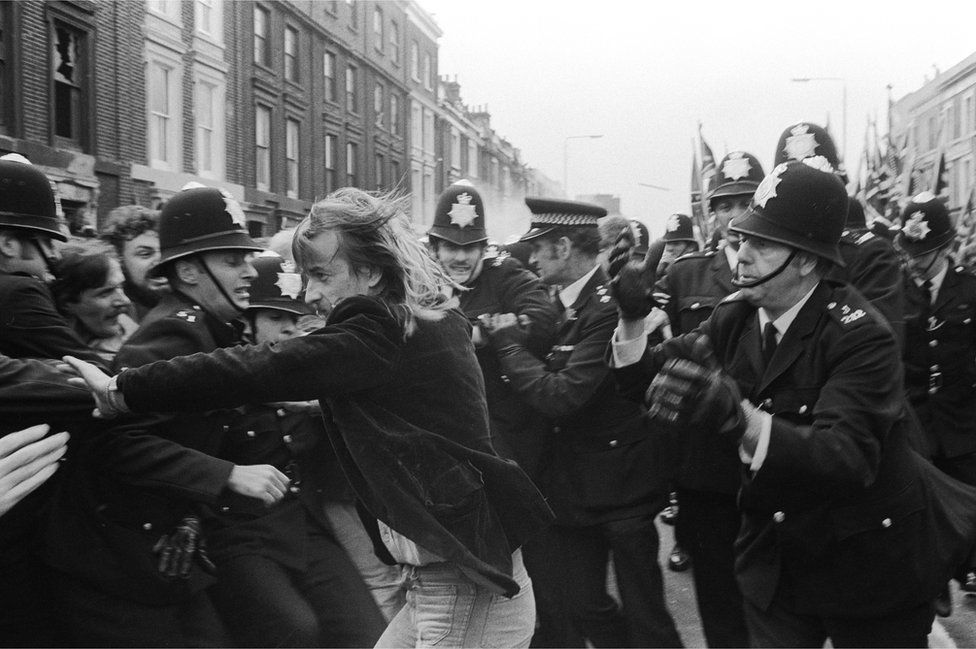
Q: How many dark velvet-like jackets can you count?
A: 1